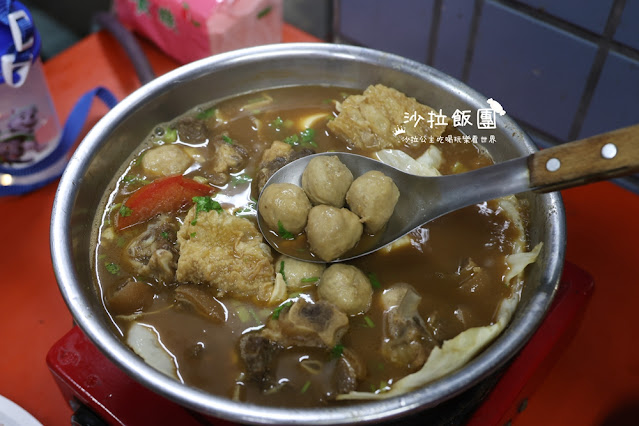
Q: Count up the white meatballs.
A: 7